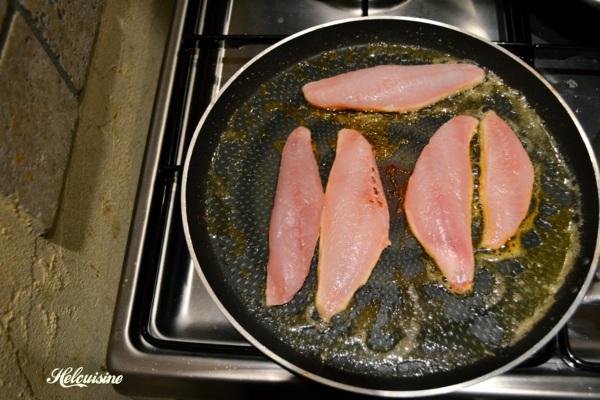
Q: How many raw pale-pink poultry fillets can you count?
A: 5